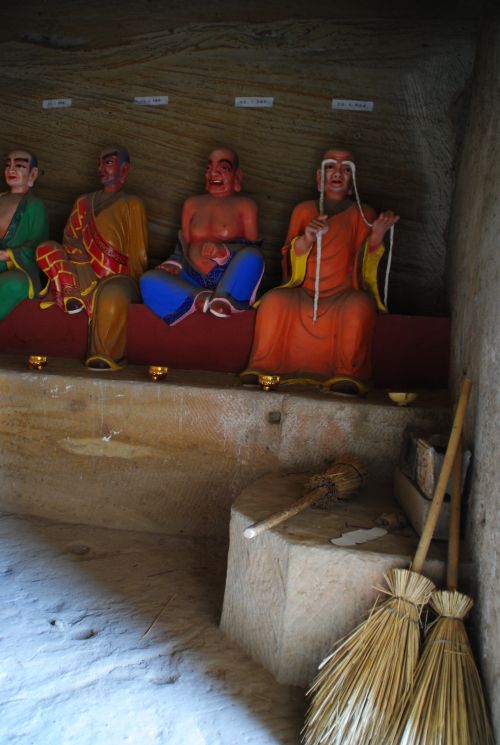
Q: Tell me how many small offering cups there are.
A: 4